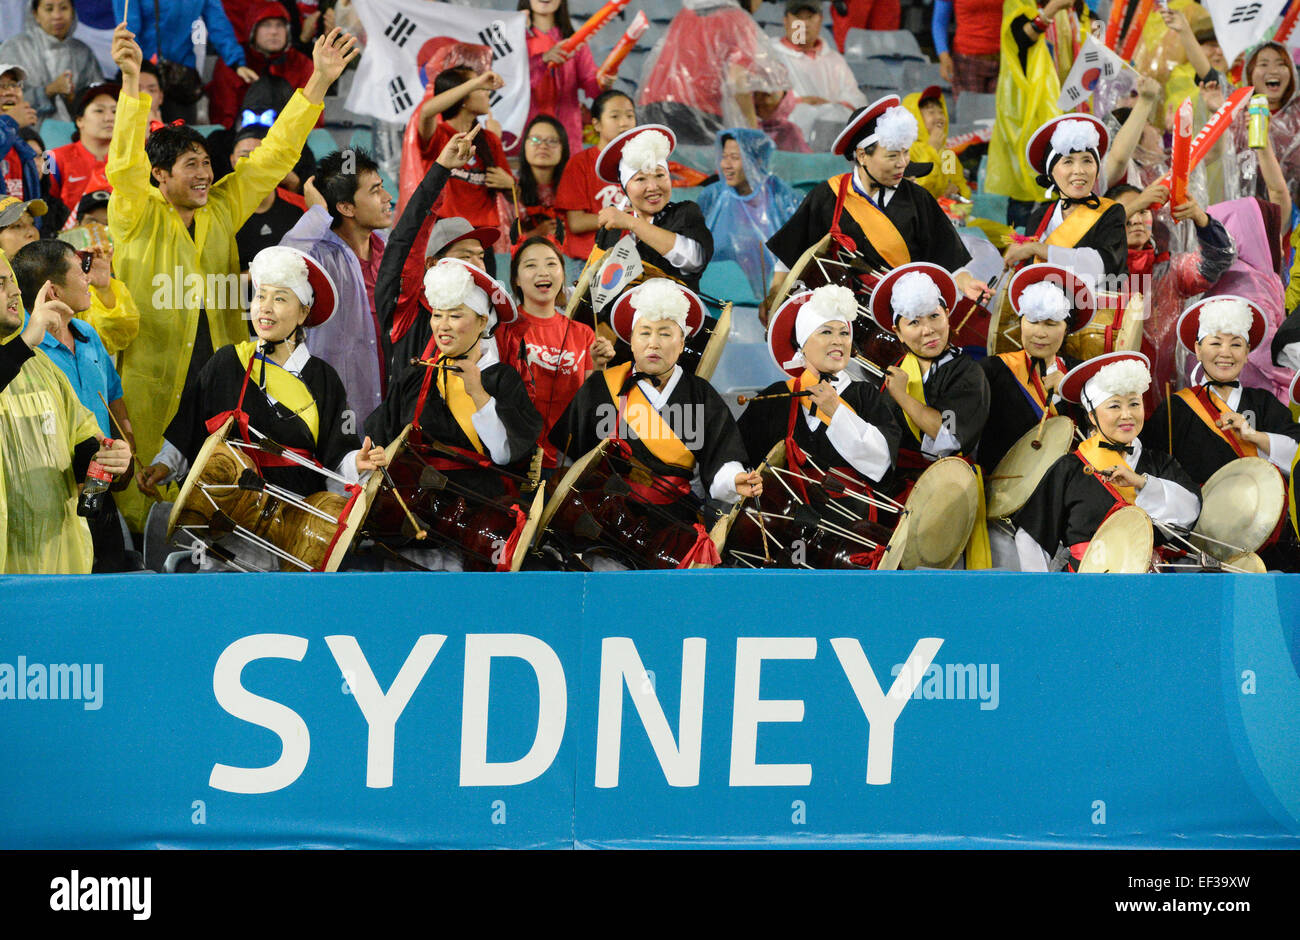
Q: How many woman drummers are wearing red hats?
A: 11